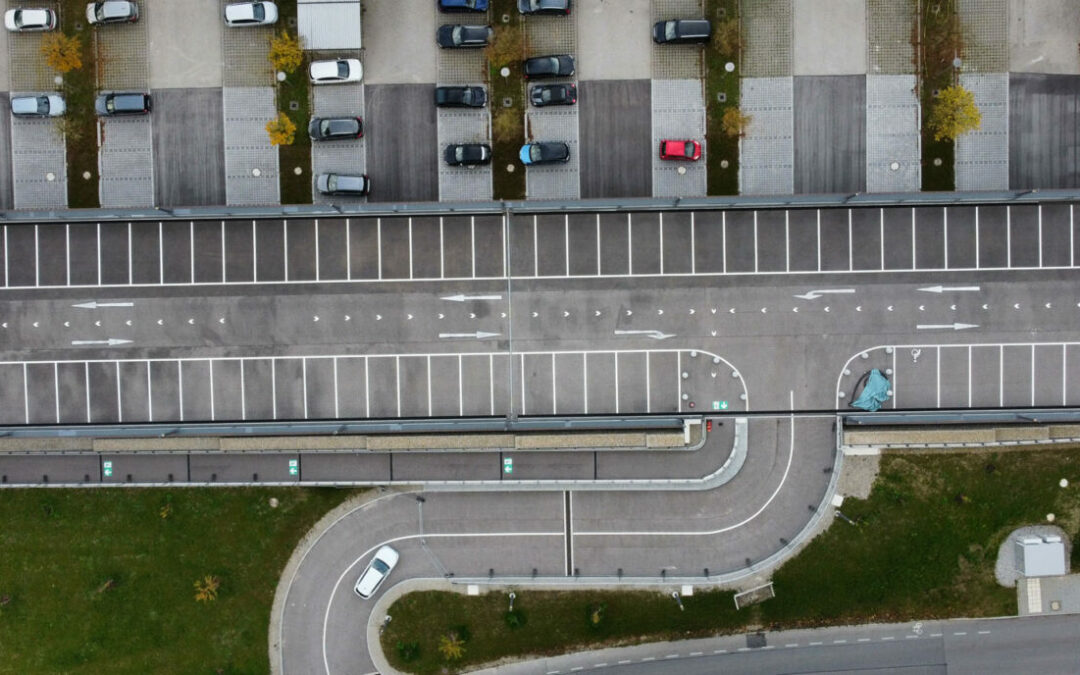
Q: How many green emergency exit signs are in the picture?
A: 4